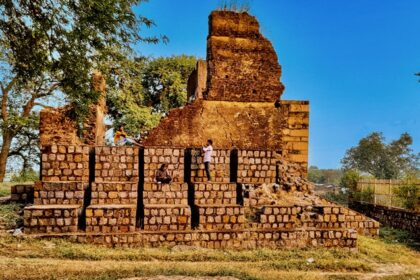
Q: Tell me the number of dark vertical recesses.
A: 4